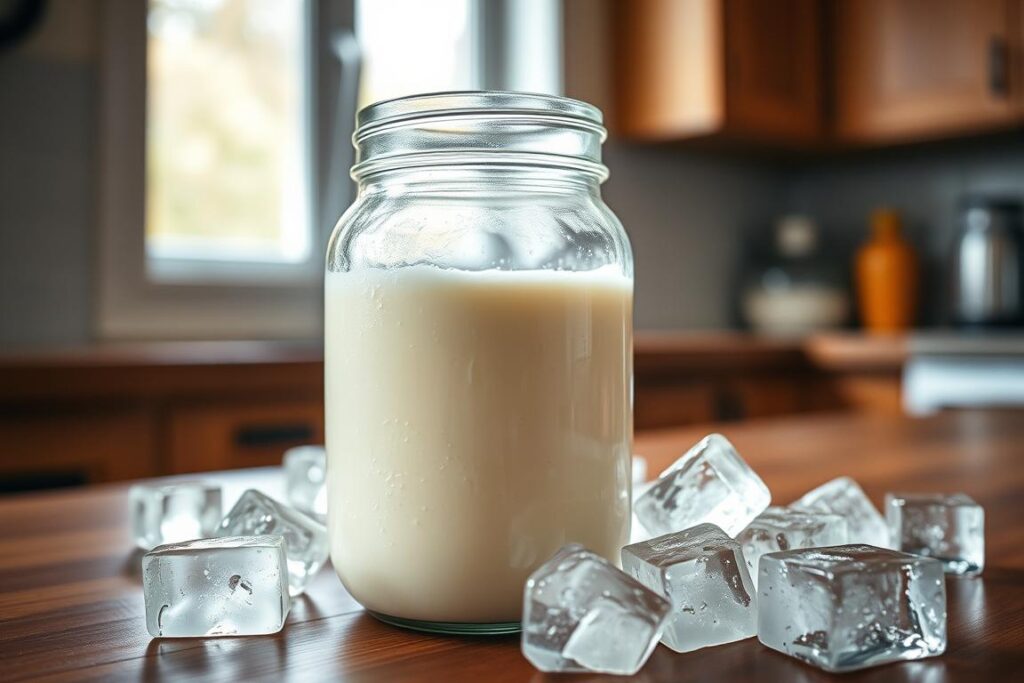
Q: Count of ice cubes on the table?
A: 11